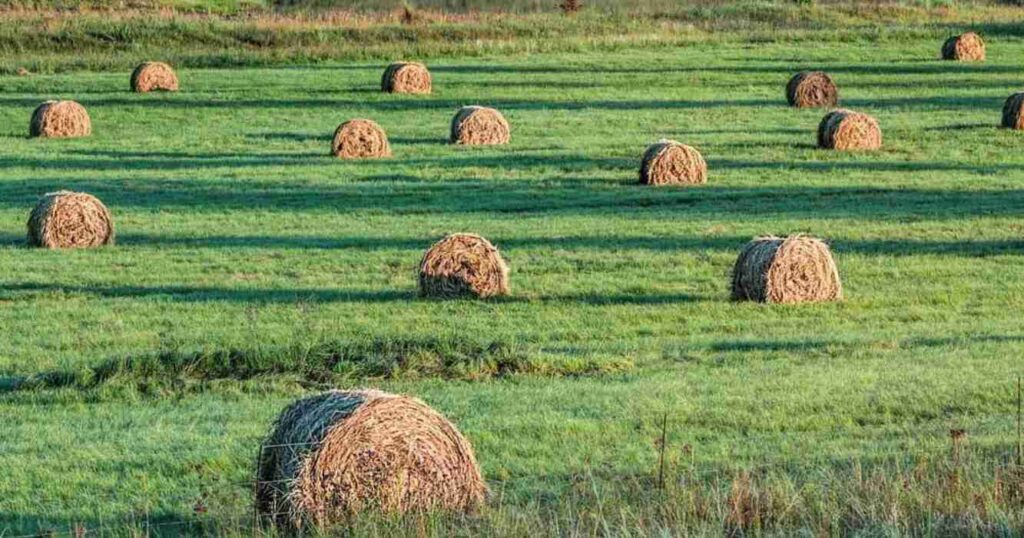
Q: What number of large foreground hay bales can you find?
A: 1